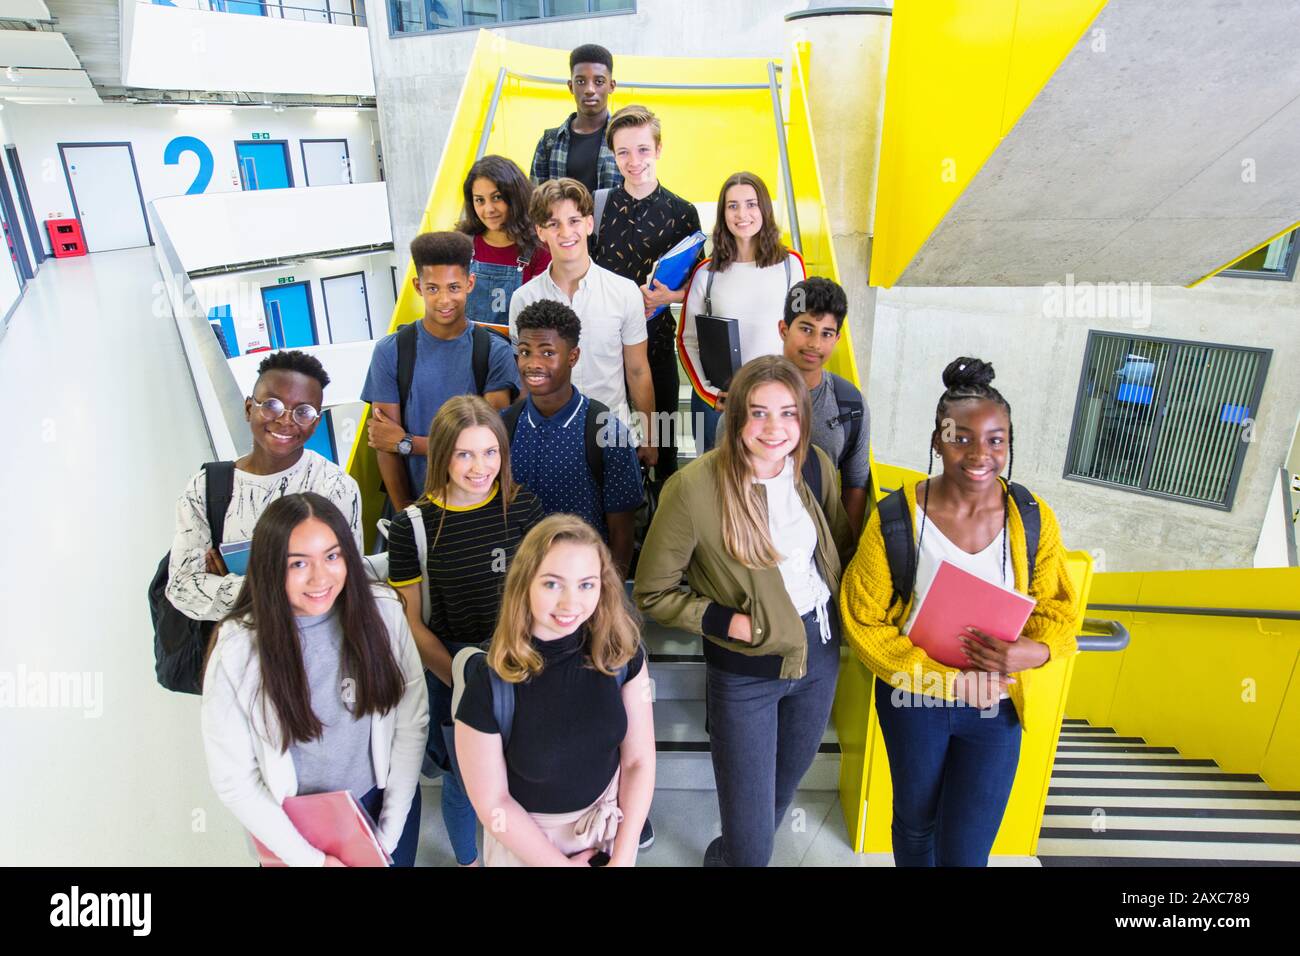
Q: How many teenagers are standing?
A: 14